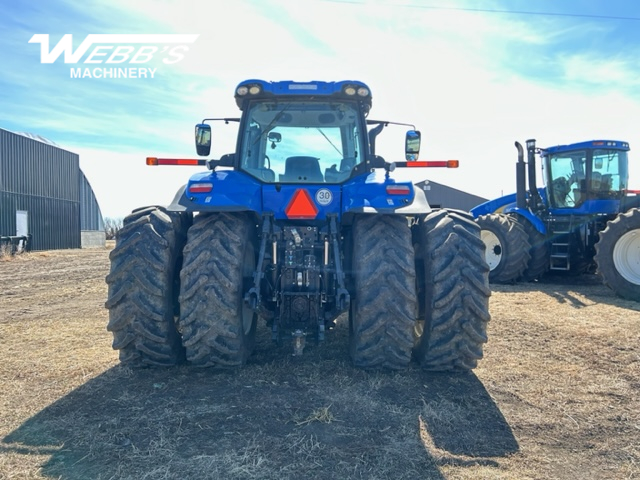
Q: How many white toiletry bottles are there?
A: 0